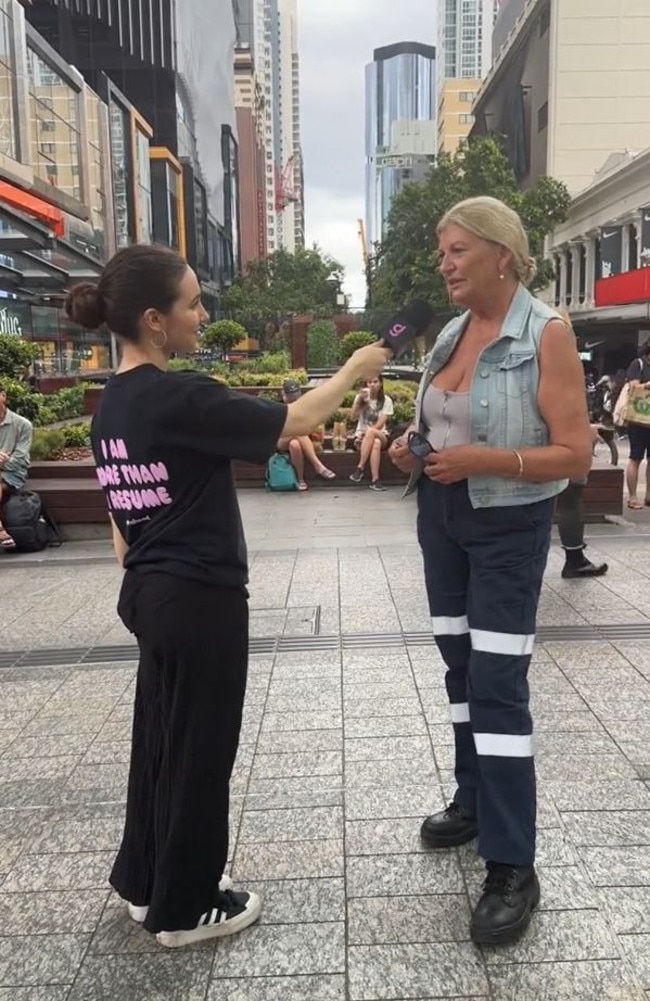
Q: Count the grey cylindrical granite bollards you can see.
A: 0